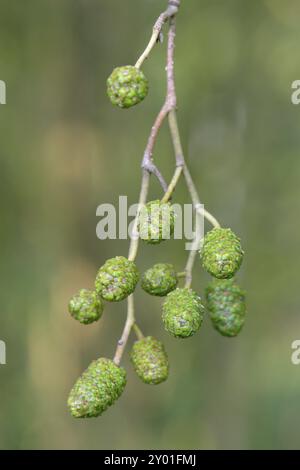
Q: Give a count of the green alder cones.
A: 10